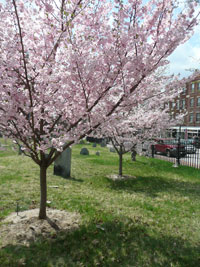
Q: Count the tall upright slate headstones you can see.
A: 1